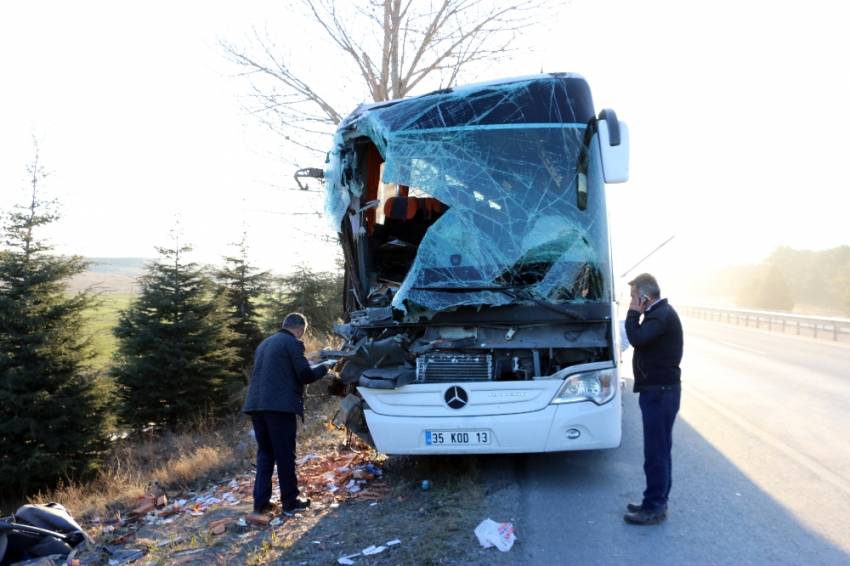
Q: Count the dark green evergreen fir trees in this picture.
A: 4